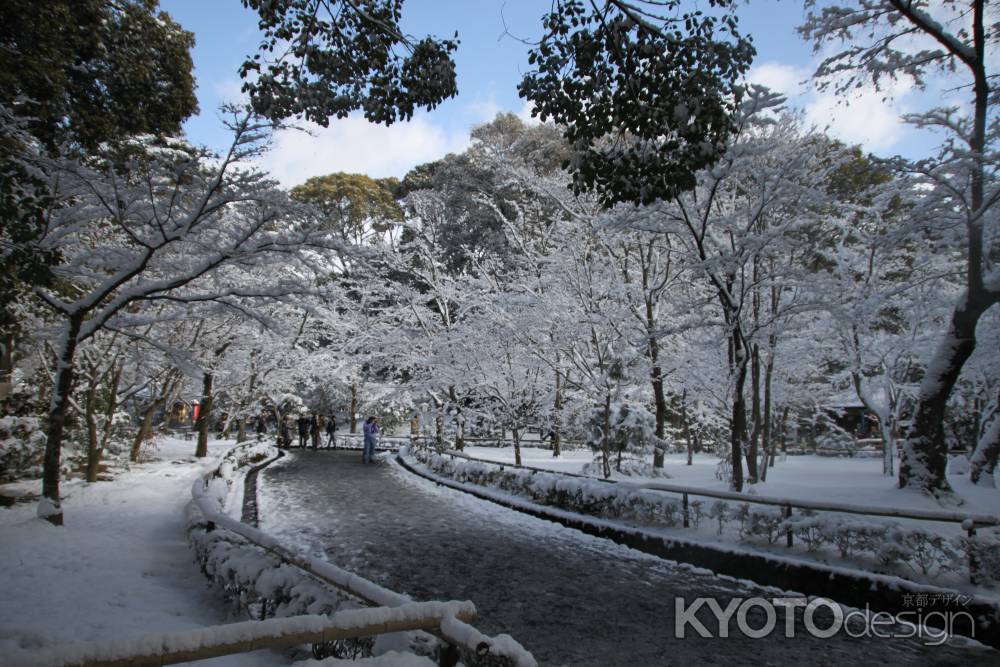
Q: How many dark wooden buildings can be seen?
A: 1